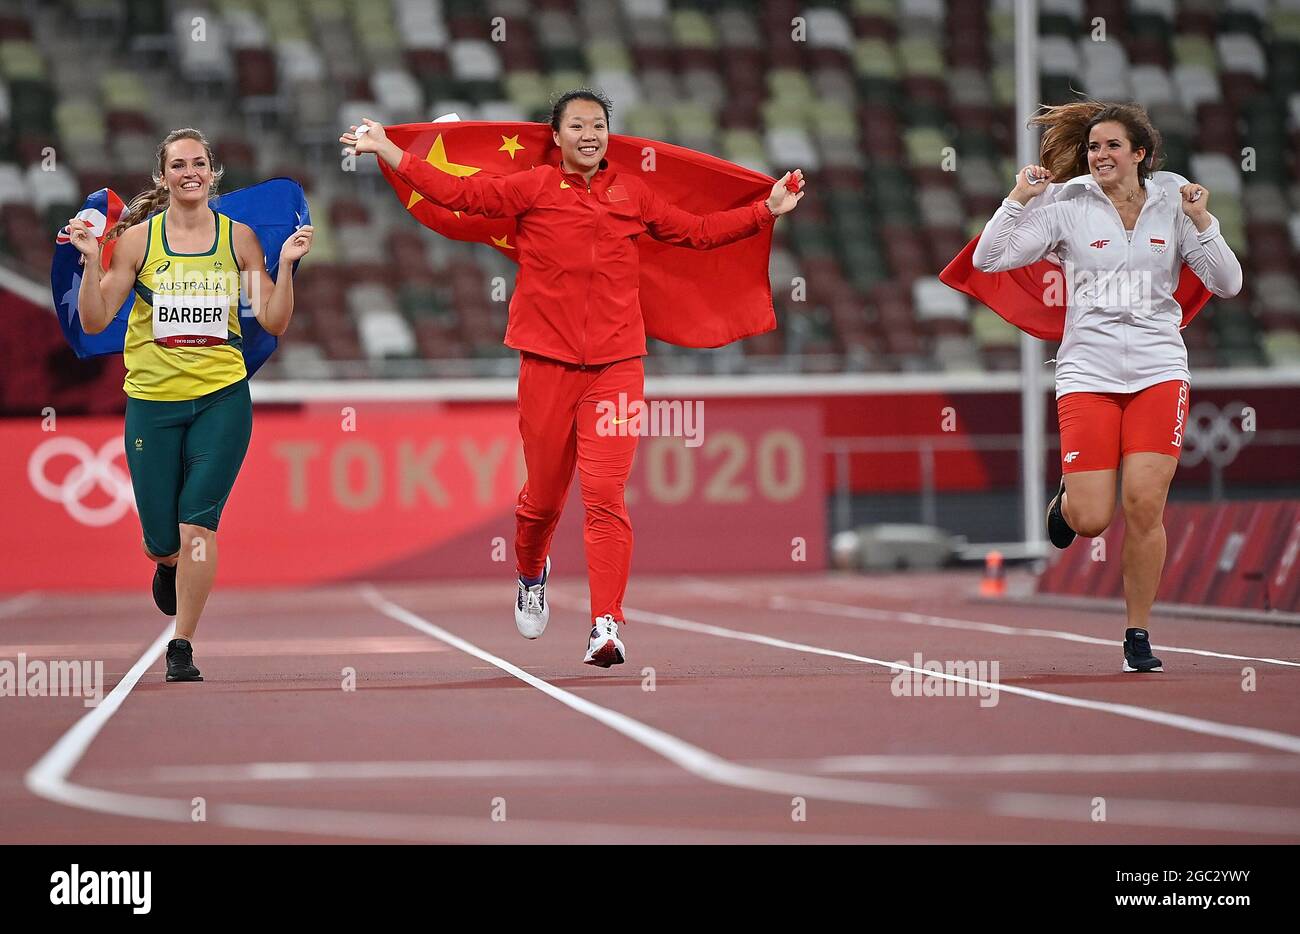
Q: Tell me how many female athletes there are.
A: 3